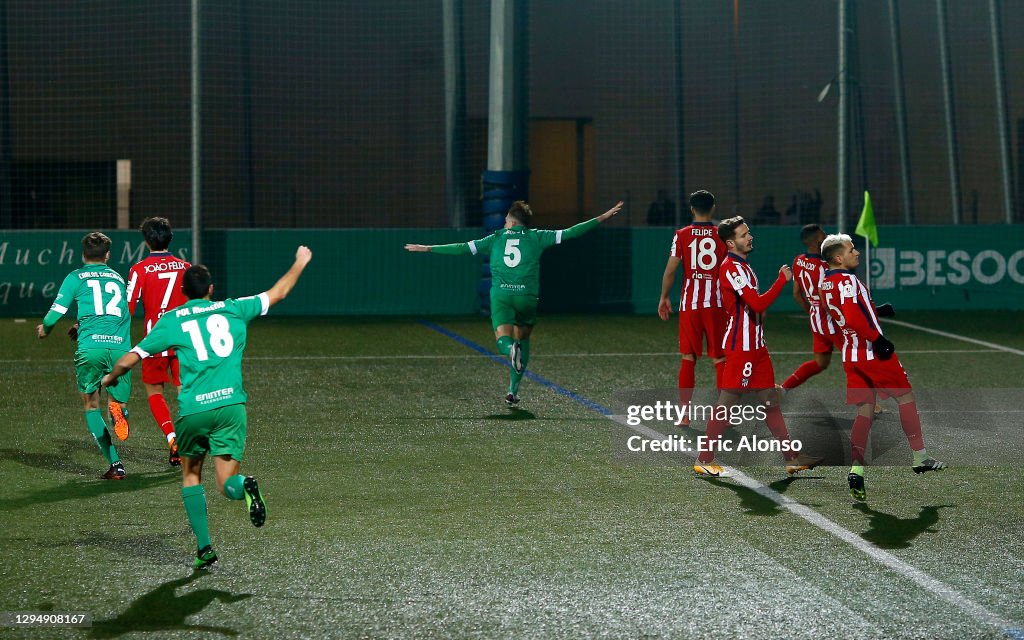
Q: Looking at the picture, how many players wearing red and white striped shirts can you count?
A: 5